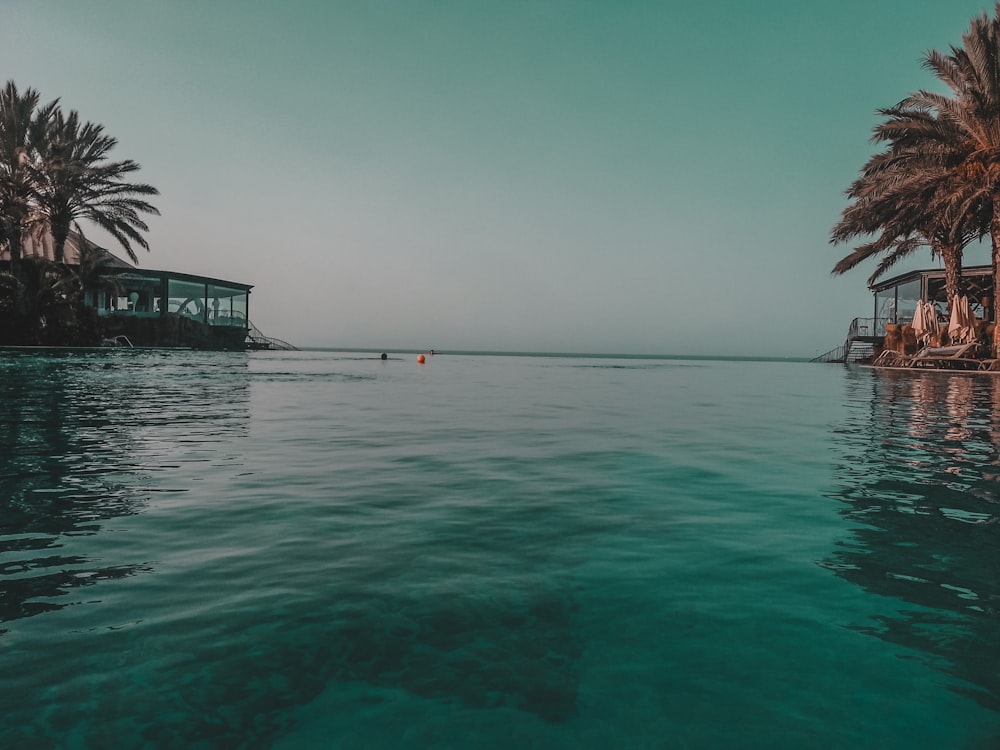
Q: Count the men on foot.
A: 0